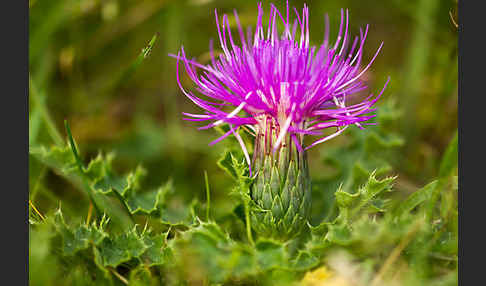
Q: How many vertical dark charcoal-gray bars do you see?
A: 2